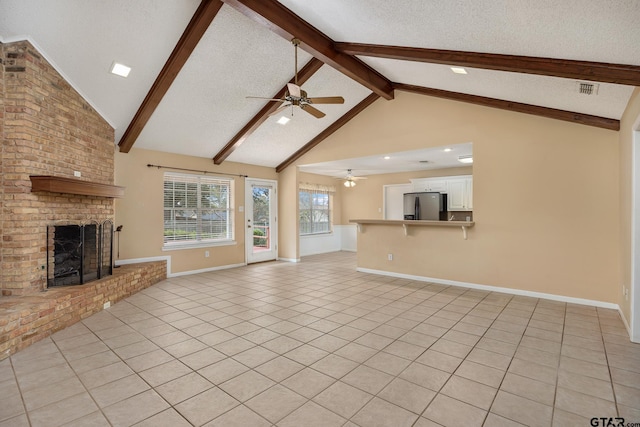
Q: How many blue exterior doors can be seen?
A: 0